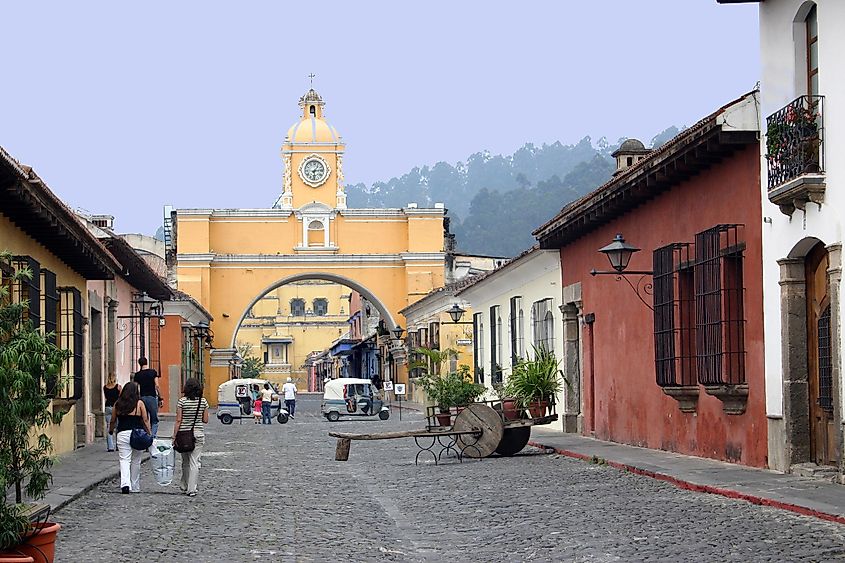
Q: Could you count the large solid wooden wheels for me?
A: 2